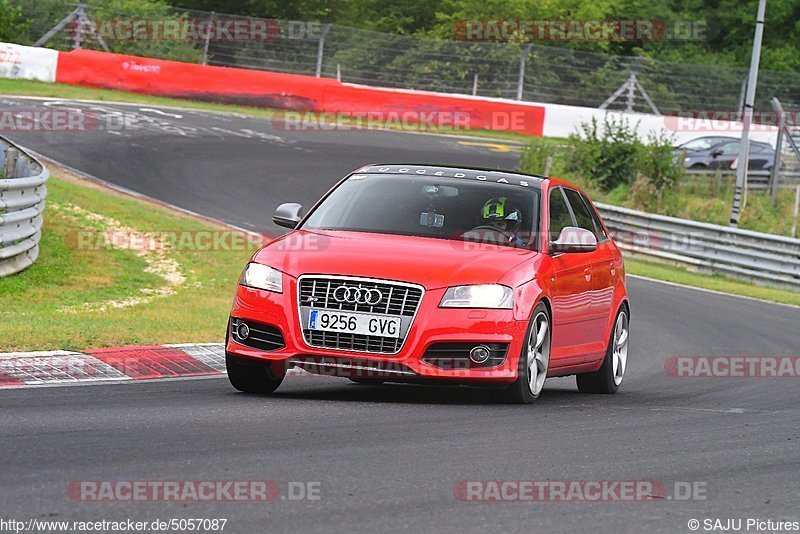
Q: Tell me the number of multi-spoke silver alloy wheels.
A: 2